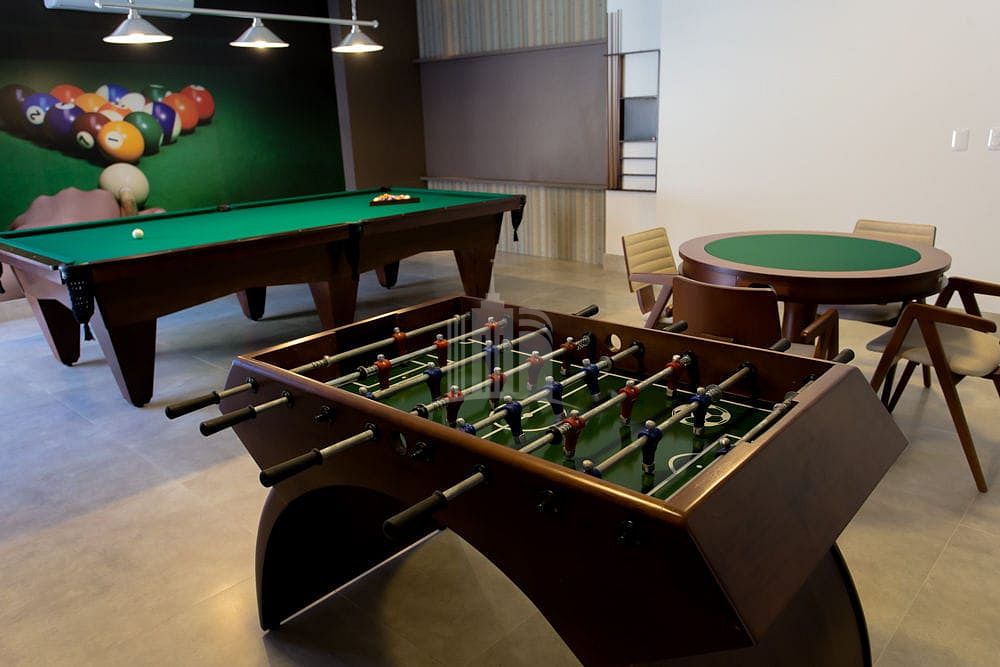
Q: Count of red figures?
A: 11